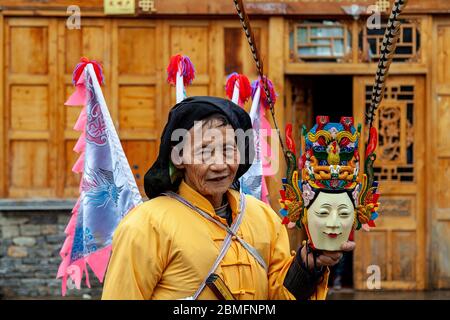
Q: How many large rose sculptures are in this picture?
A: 0